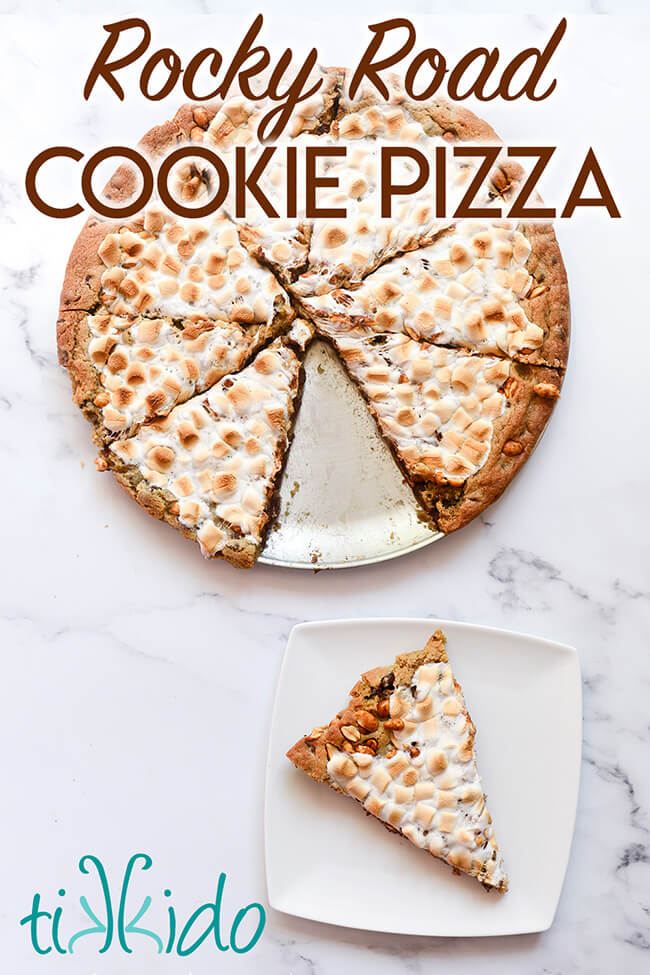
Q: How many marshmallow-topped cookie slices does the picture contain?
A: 8